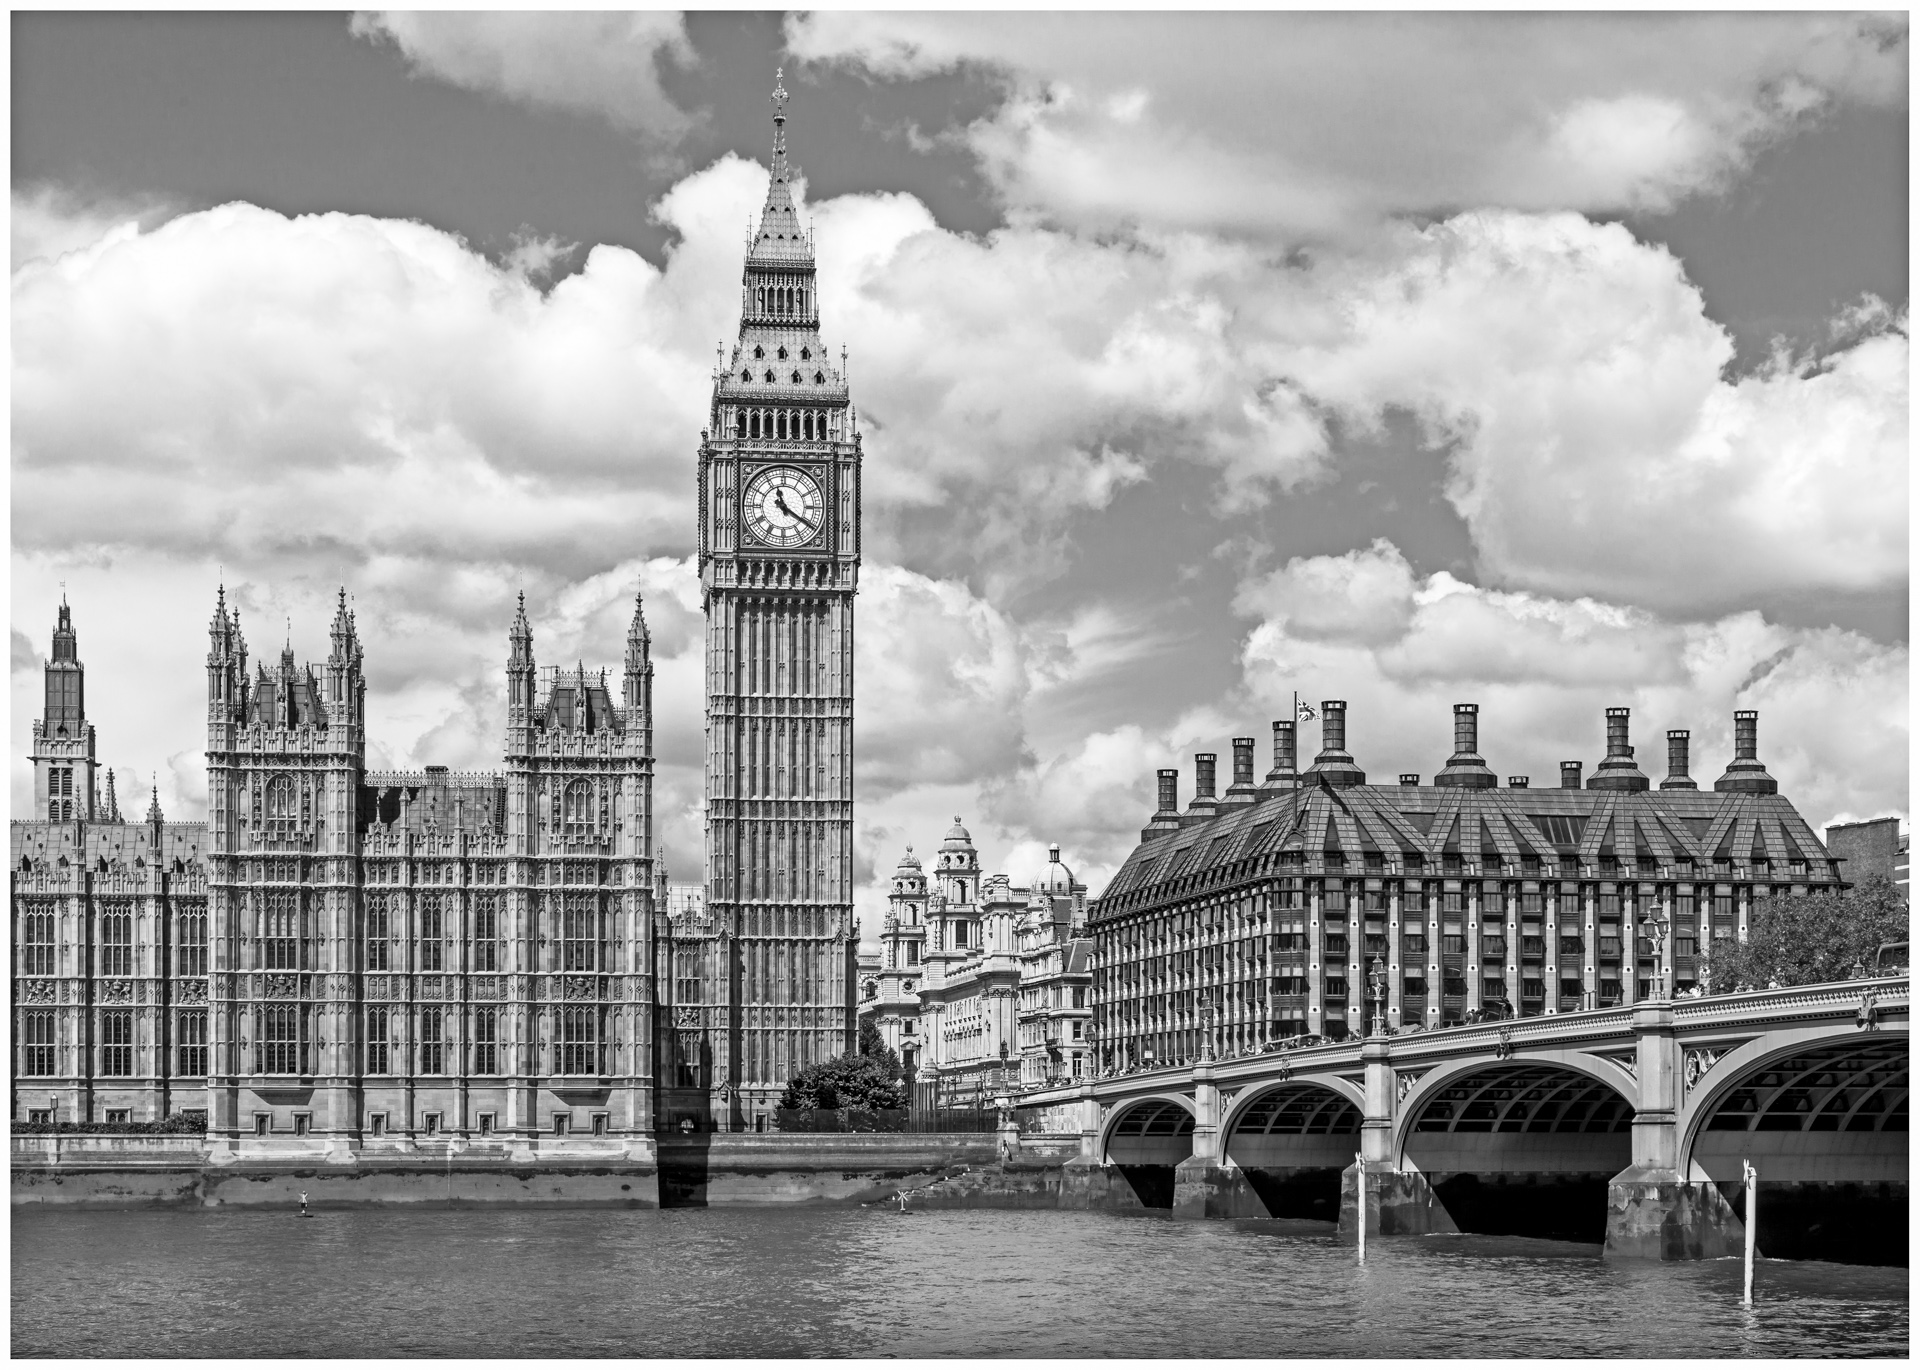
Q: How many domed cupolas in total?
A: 3